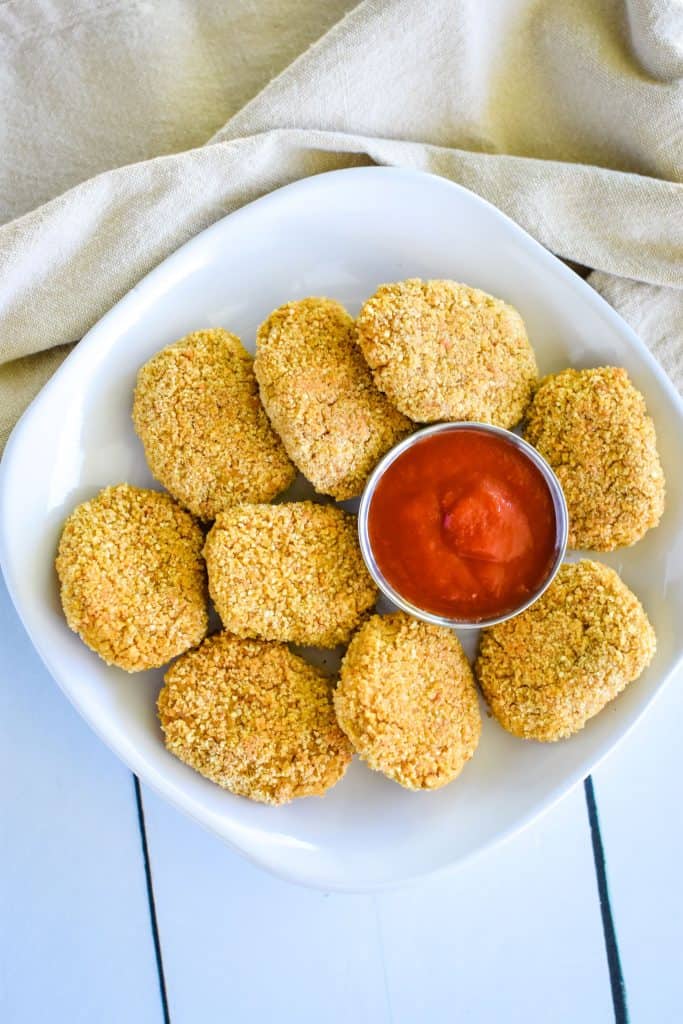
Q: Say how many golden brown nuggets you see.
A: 9